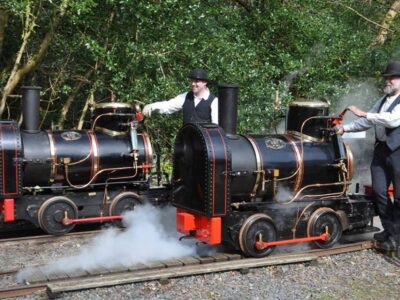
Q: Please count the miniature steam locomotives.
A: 2